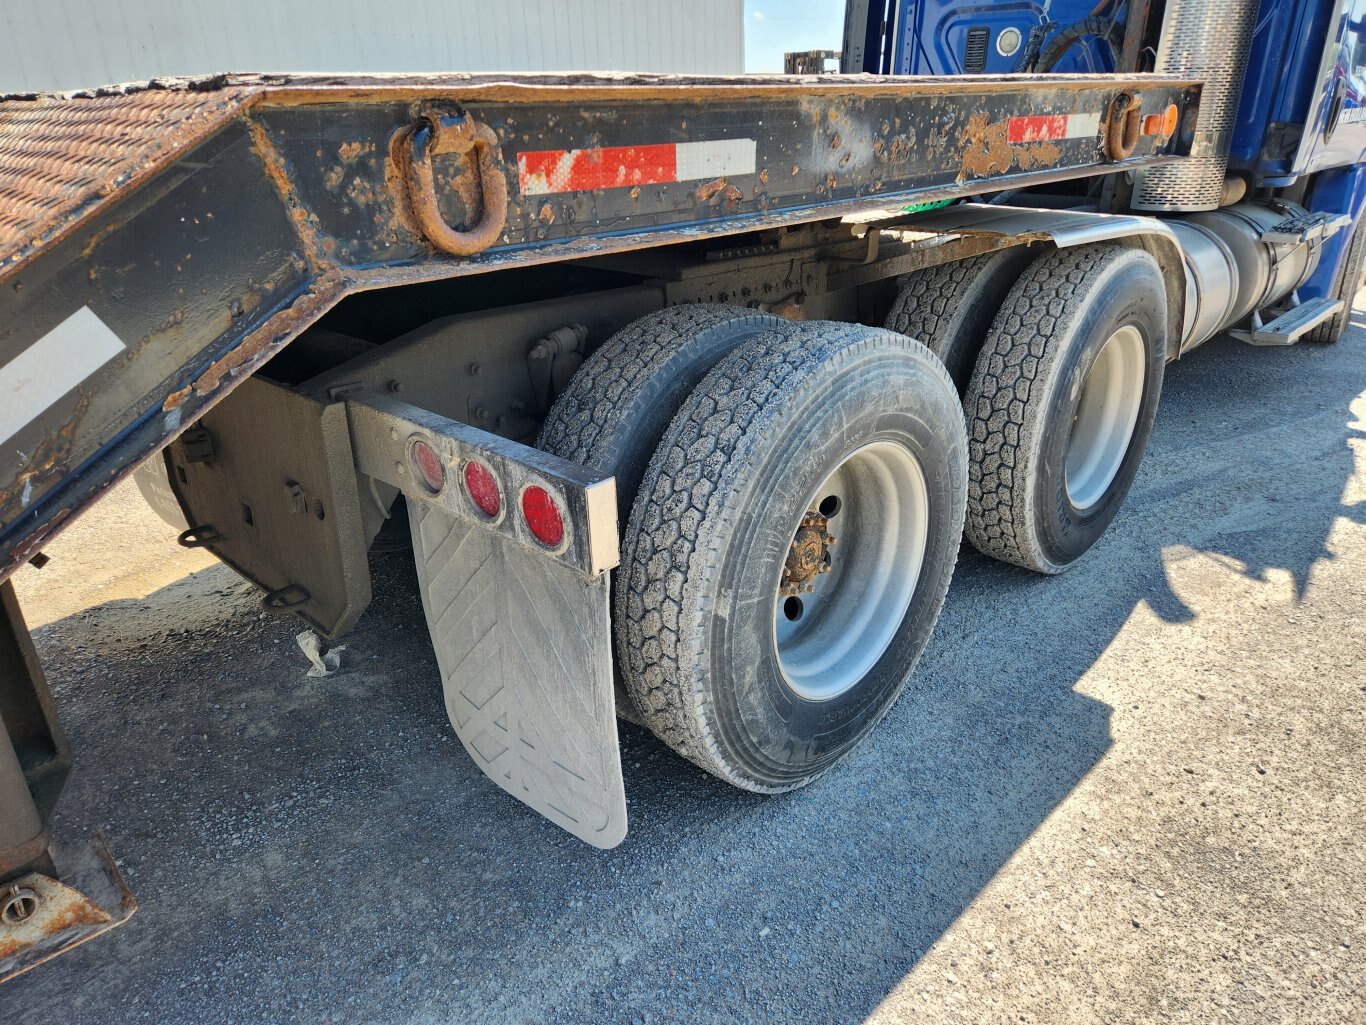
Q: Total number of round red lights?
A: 3